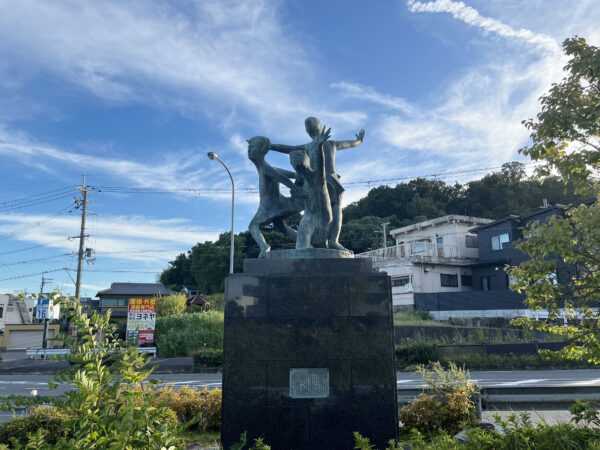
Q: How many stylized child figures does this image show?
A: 3